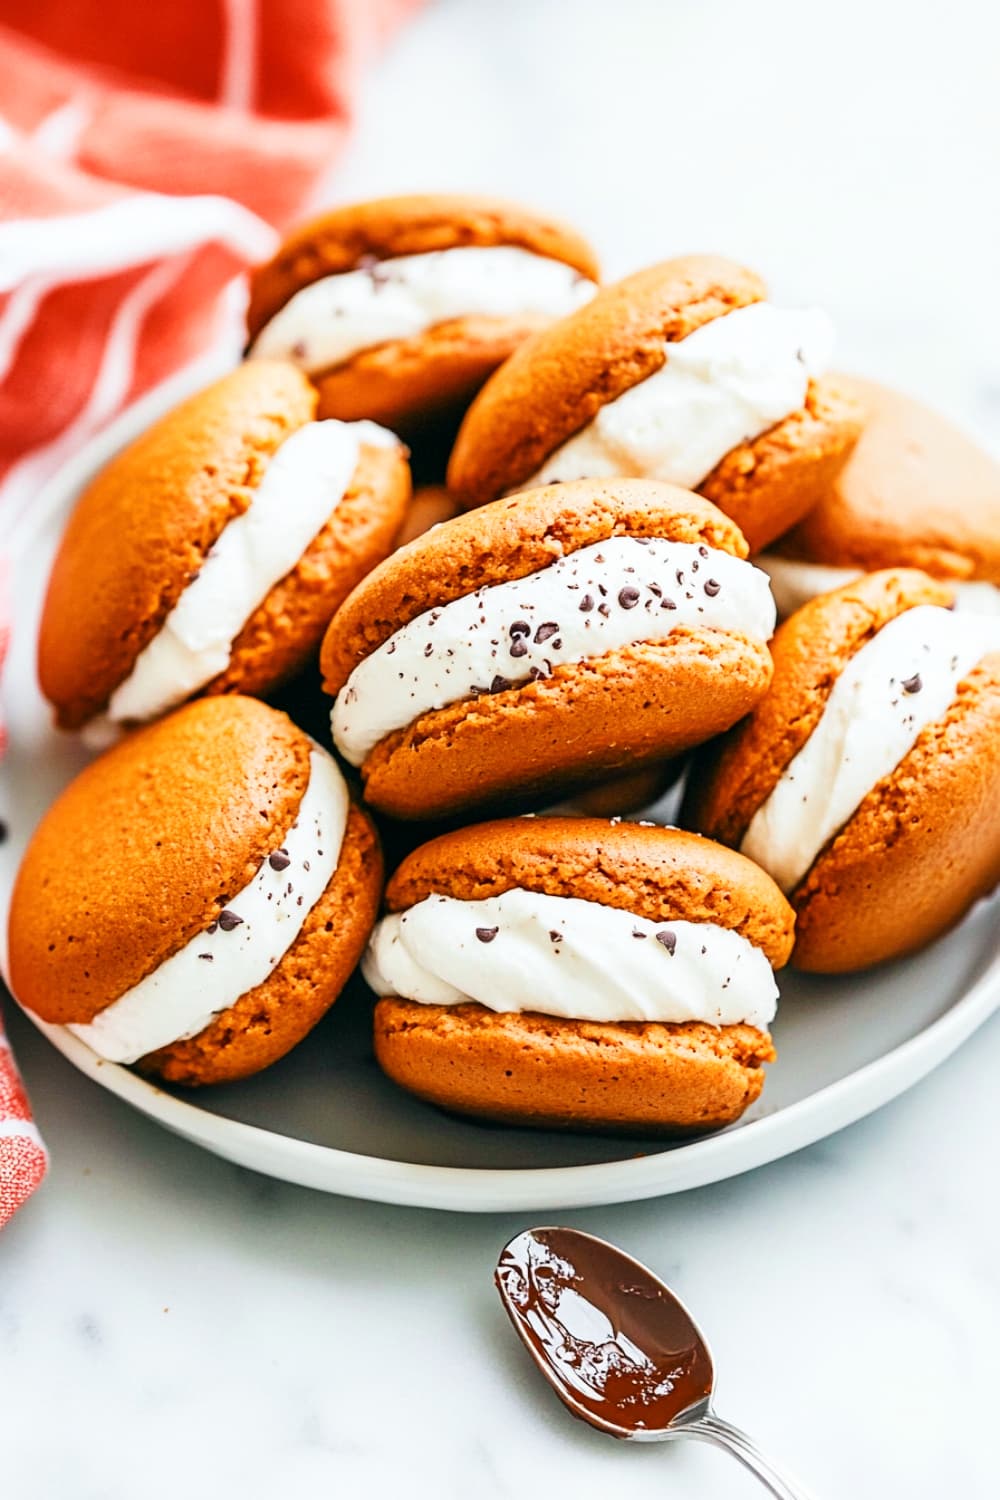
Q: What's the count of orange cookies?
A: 8